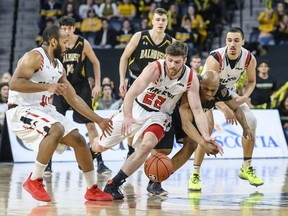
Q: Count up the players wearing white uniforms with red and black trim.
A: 3